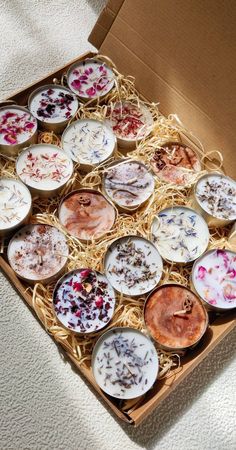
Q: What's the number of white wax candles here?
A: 15